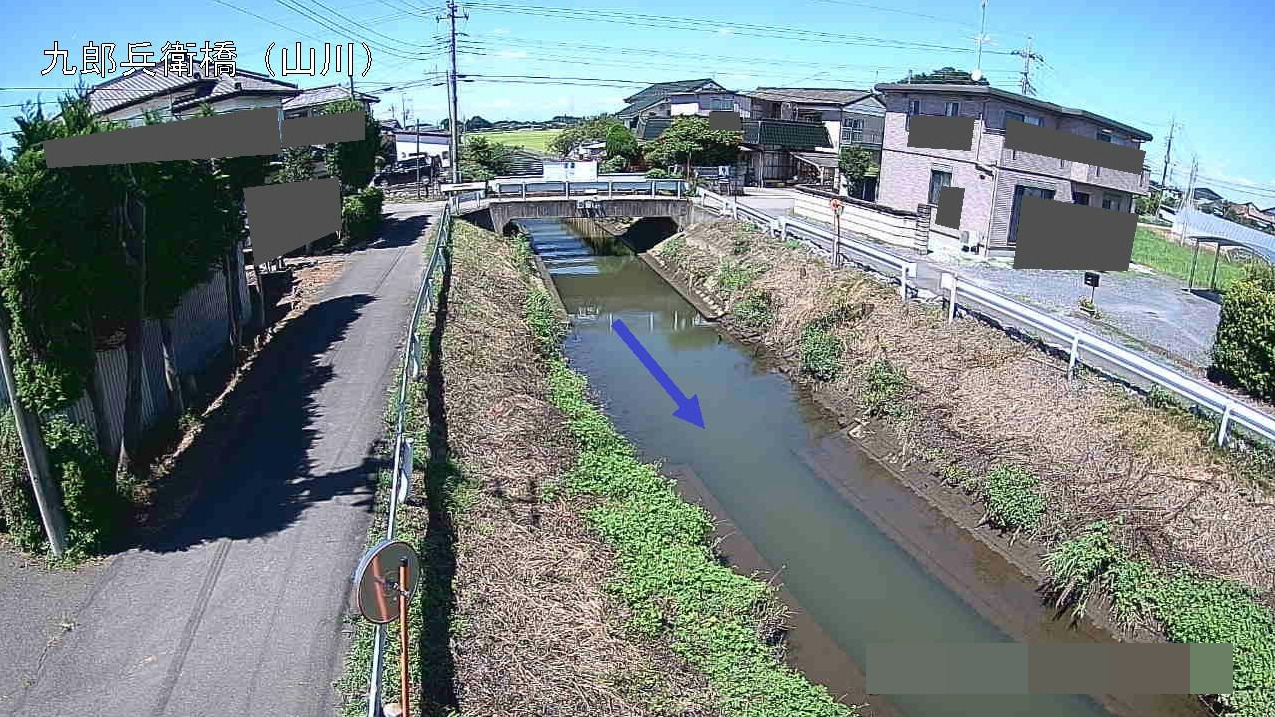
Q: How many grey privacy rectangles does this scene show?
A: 8